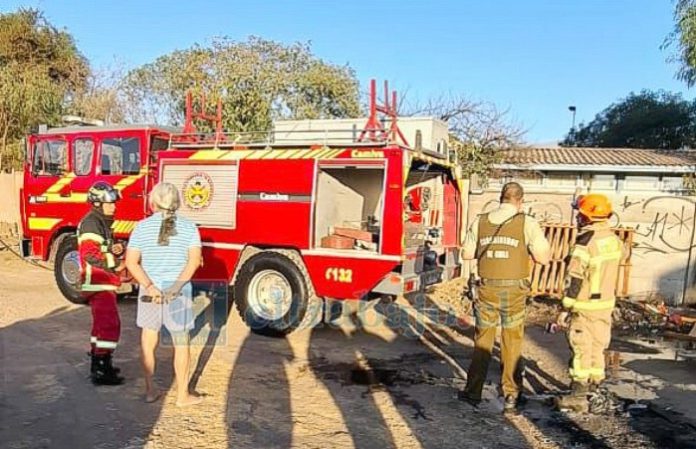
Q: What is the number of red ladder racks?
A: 2